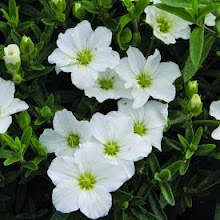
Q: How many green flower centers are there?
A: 8